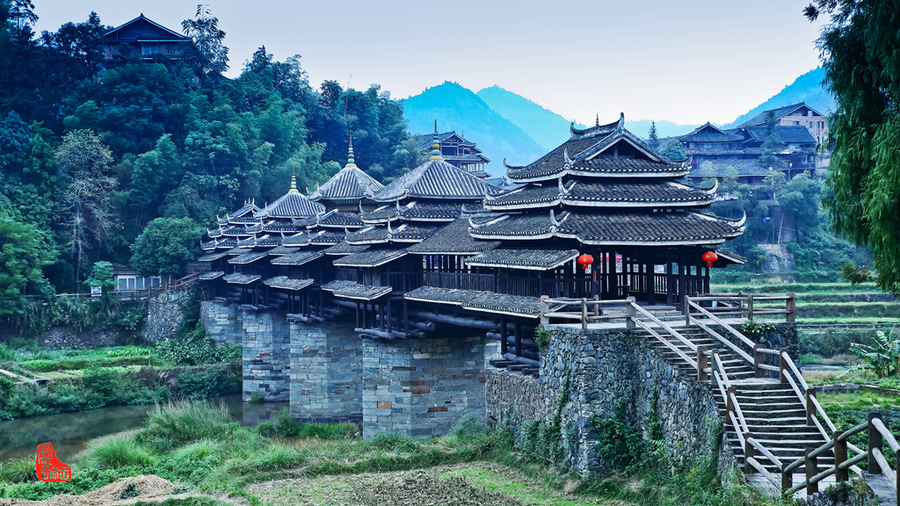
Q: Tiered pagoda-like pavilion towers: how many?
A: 5